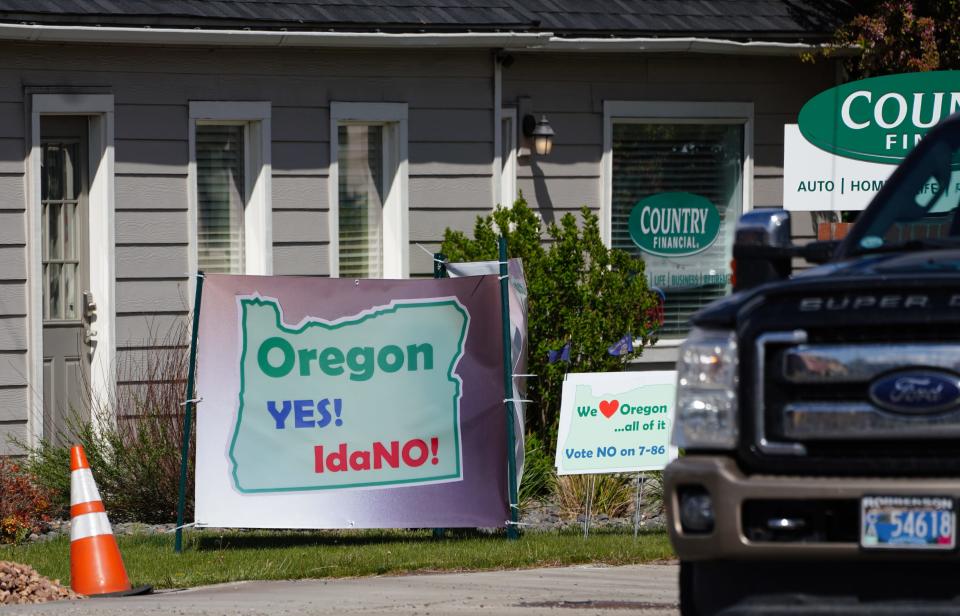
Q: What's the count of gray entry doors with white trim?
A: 1